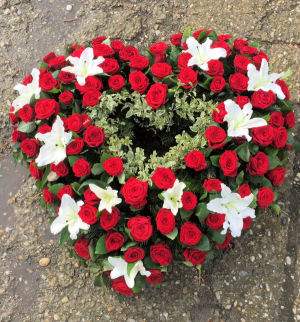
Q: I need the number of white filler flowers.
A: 11